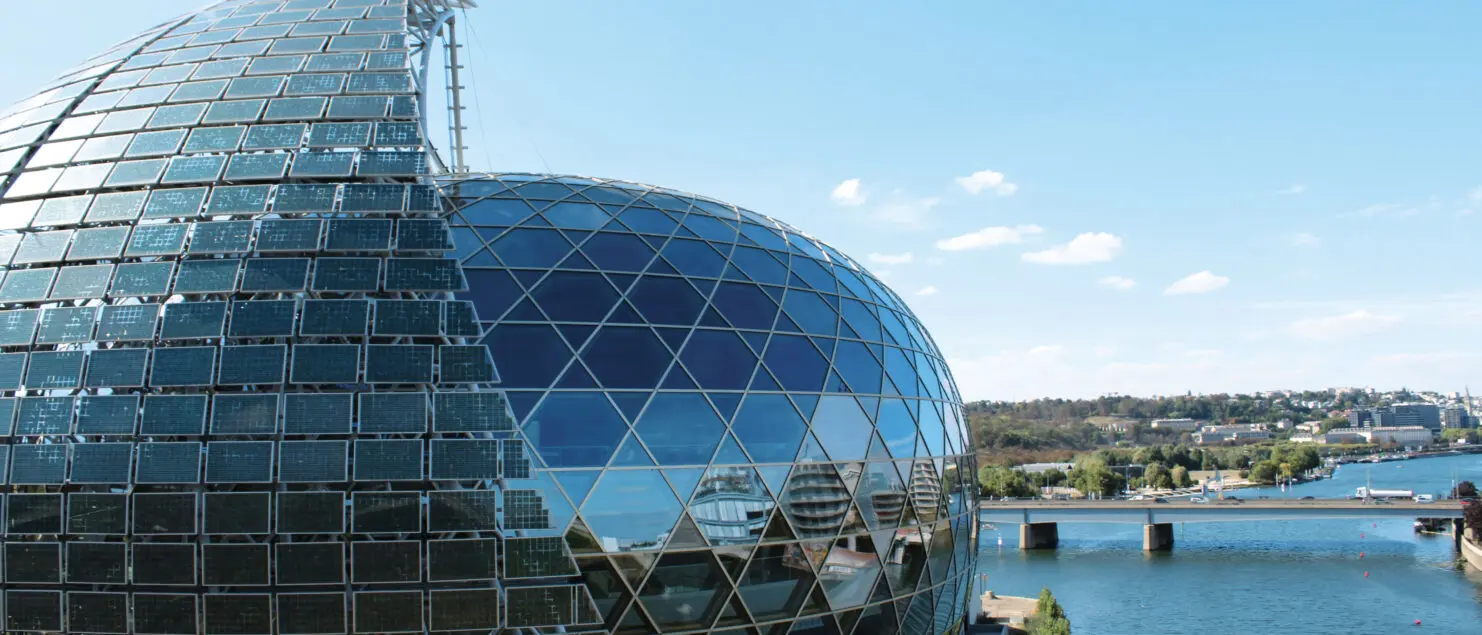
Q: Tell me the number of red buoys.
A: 5